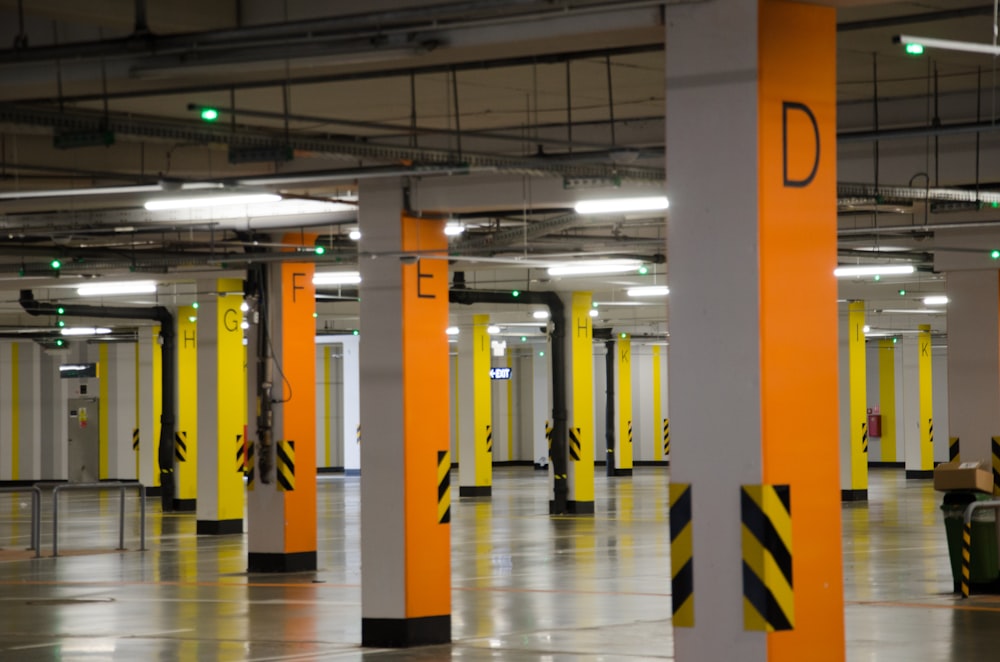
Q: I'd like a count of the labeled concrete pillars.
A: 10